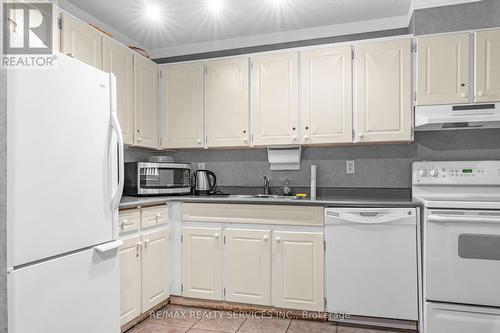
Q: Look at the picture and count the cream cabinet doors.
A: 15